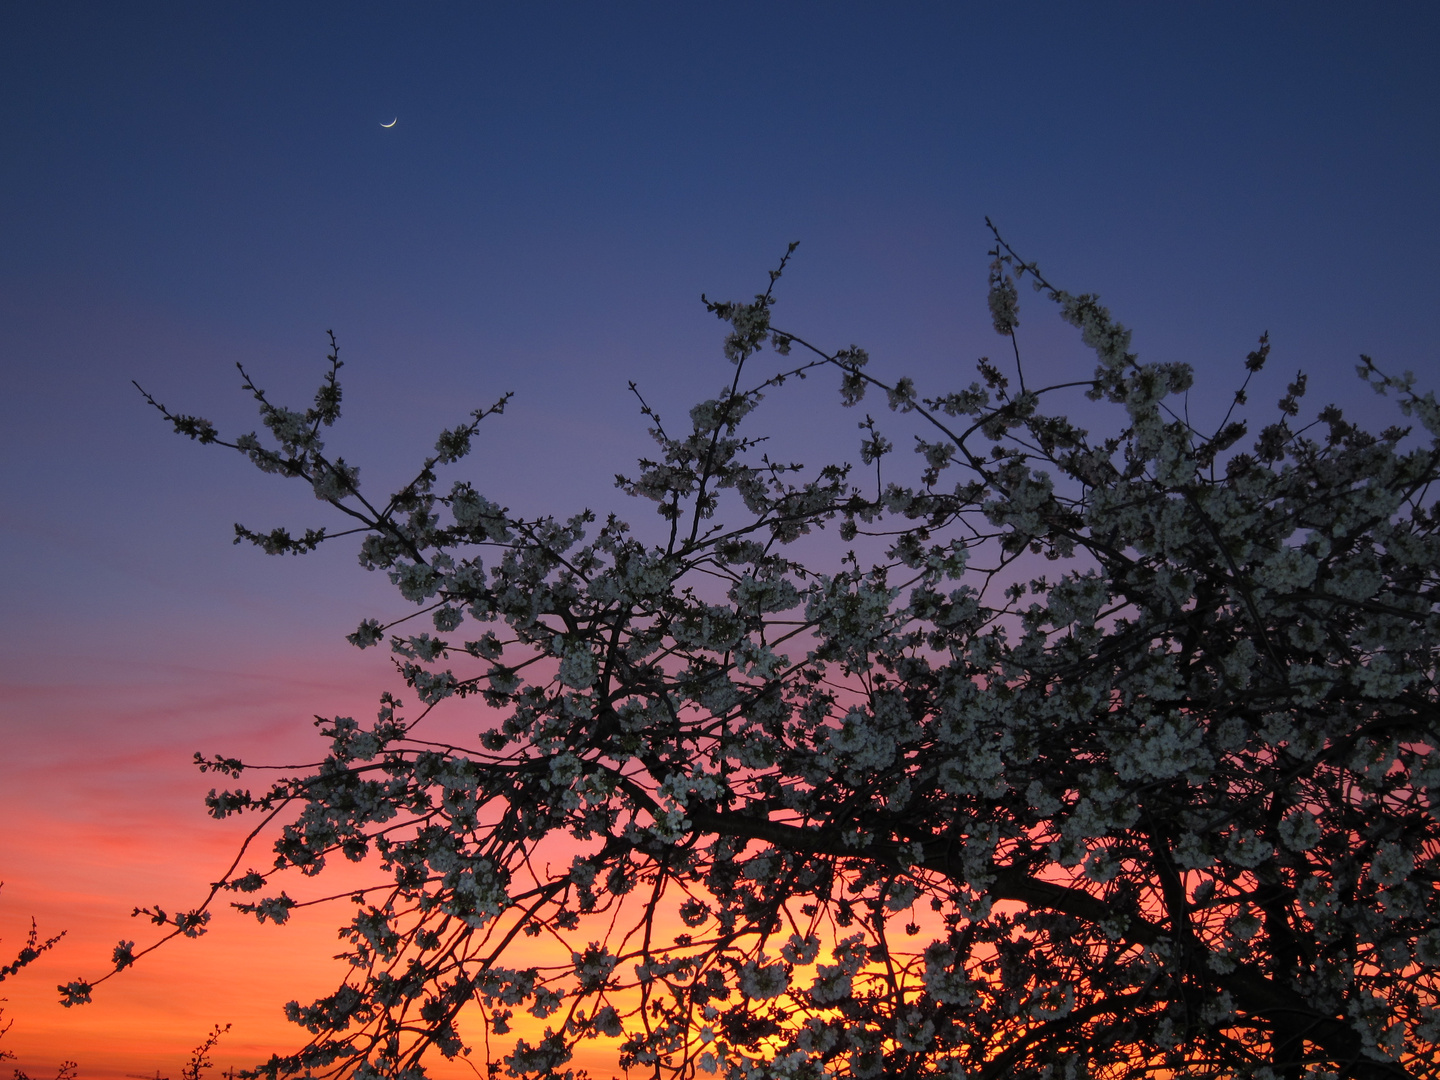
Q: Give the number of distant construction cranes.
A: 2